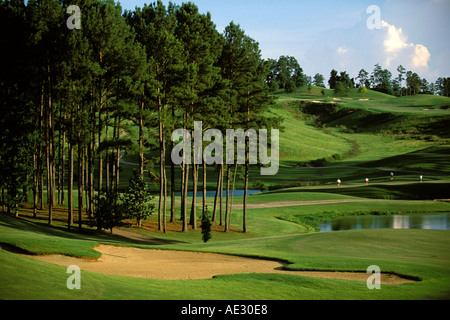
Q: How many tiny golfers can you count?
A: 4